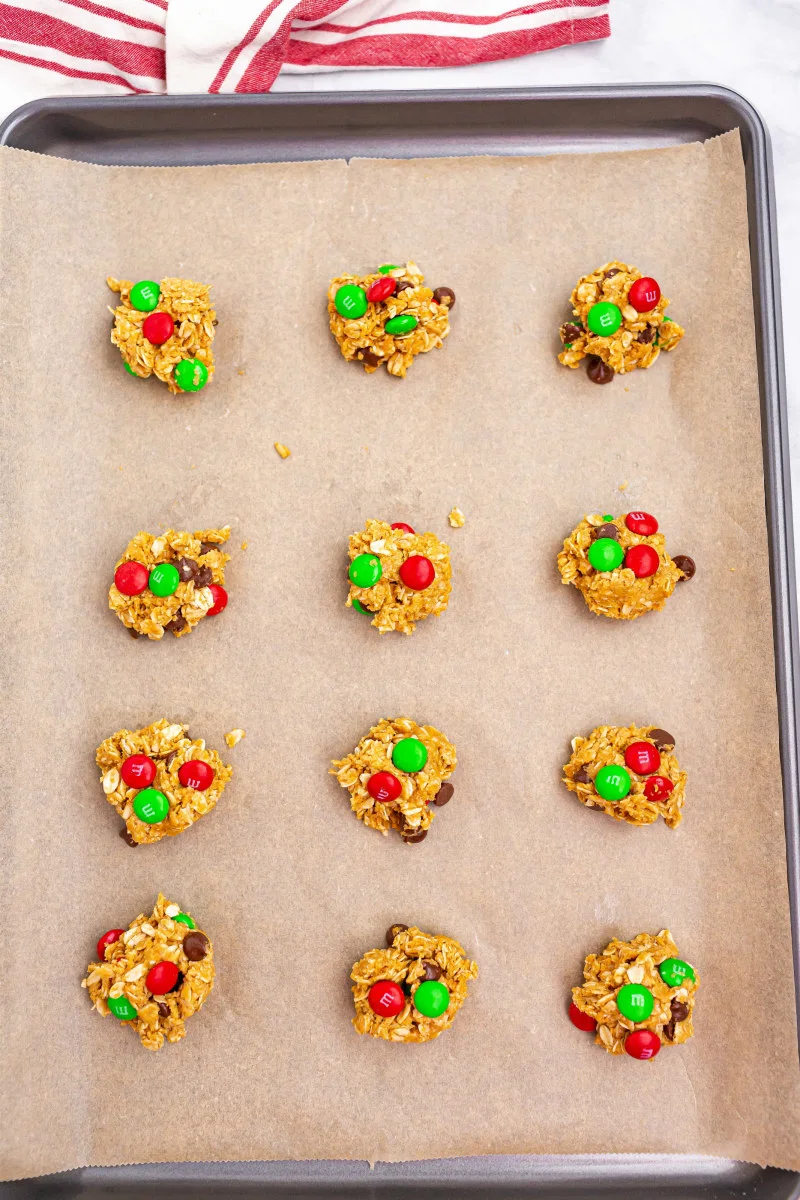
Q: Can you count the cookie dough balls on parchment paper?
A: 12